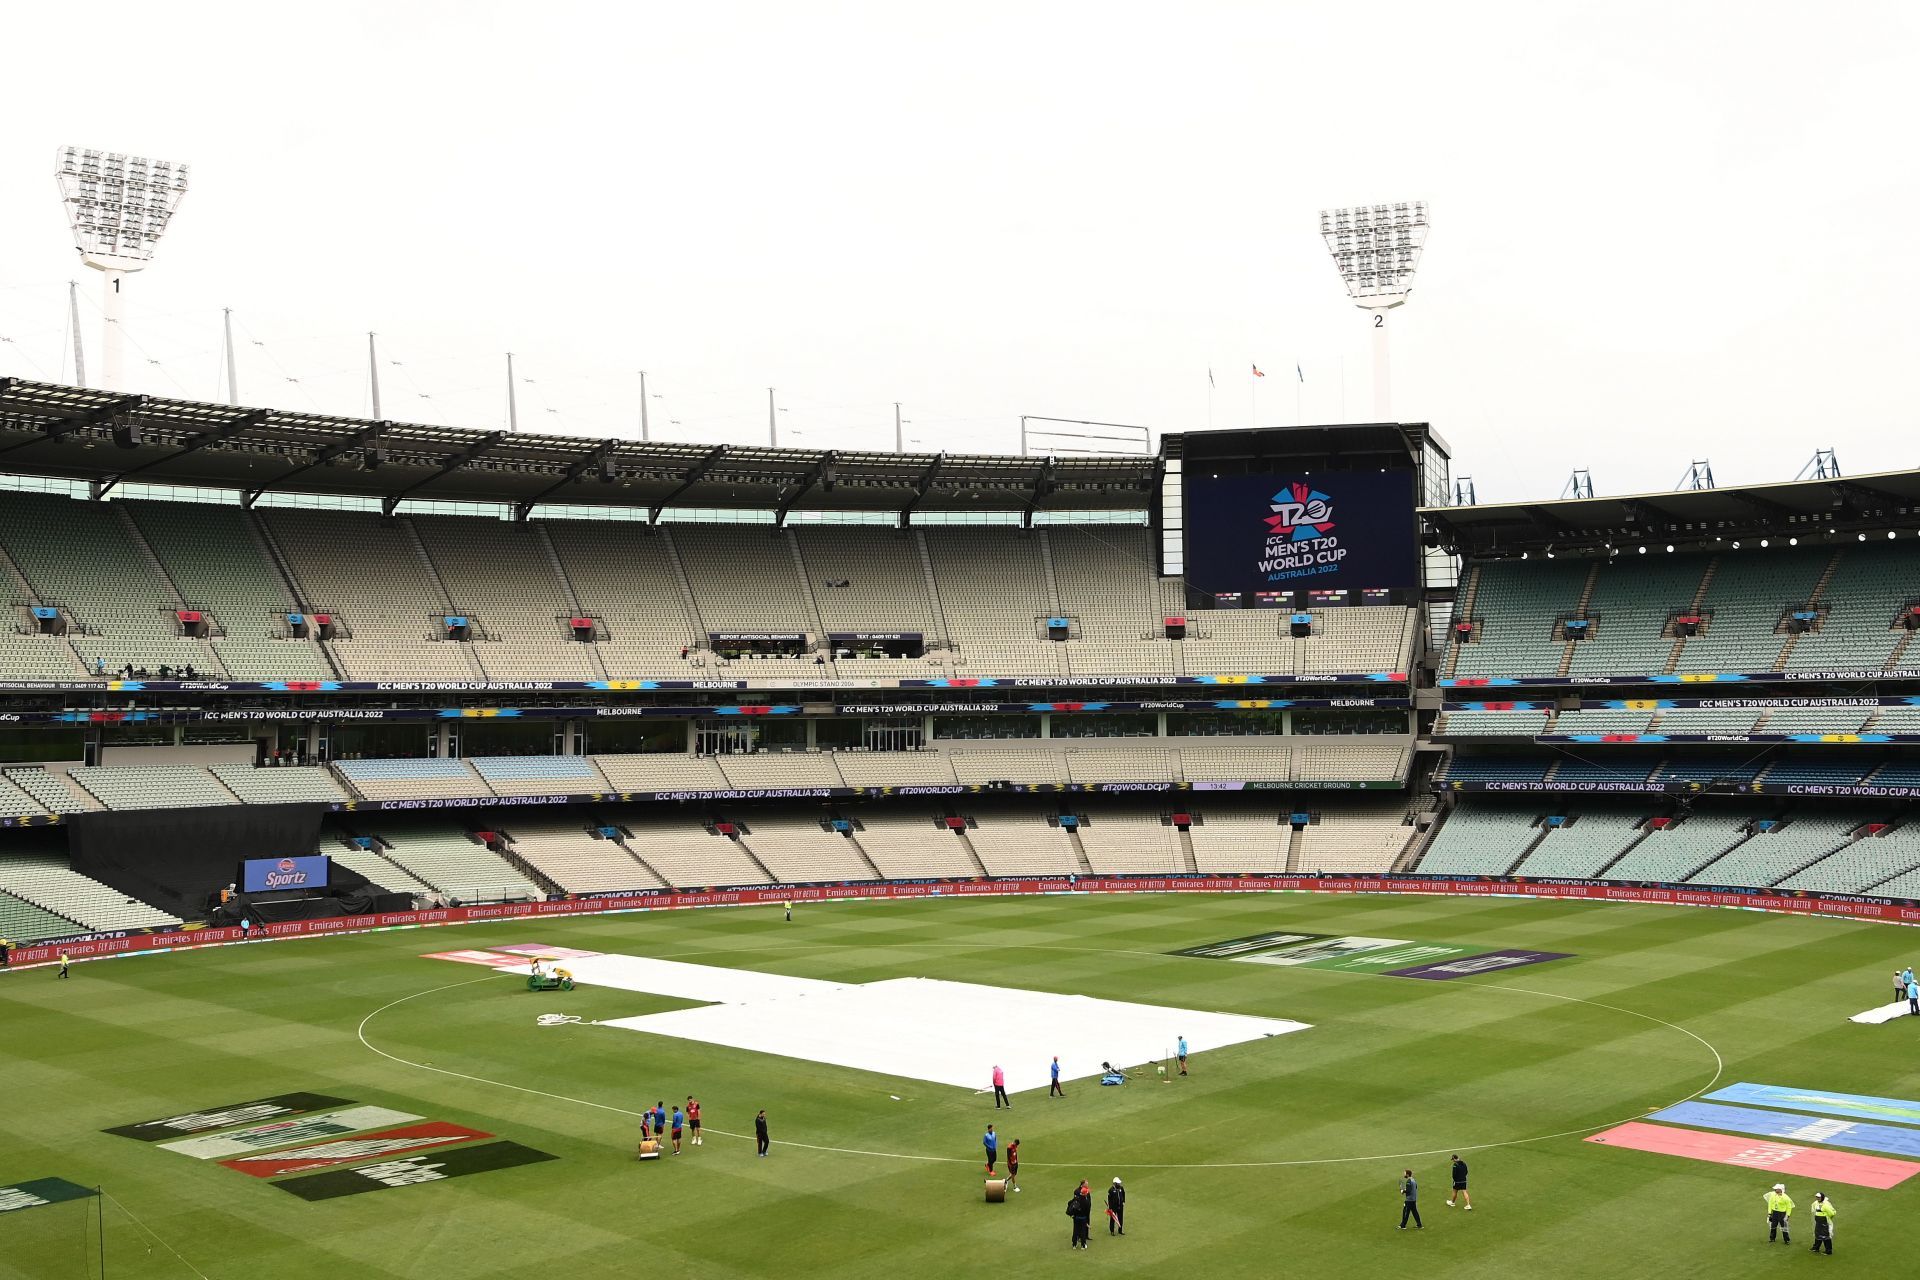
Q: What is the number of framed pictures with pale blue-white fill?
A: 0